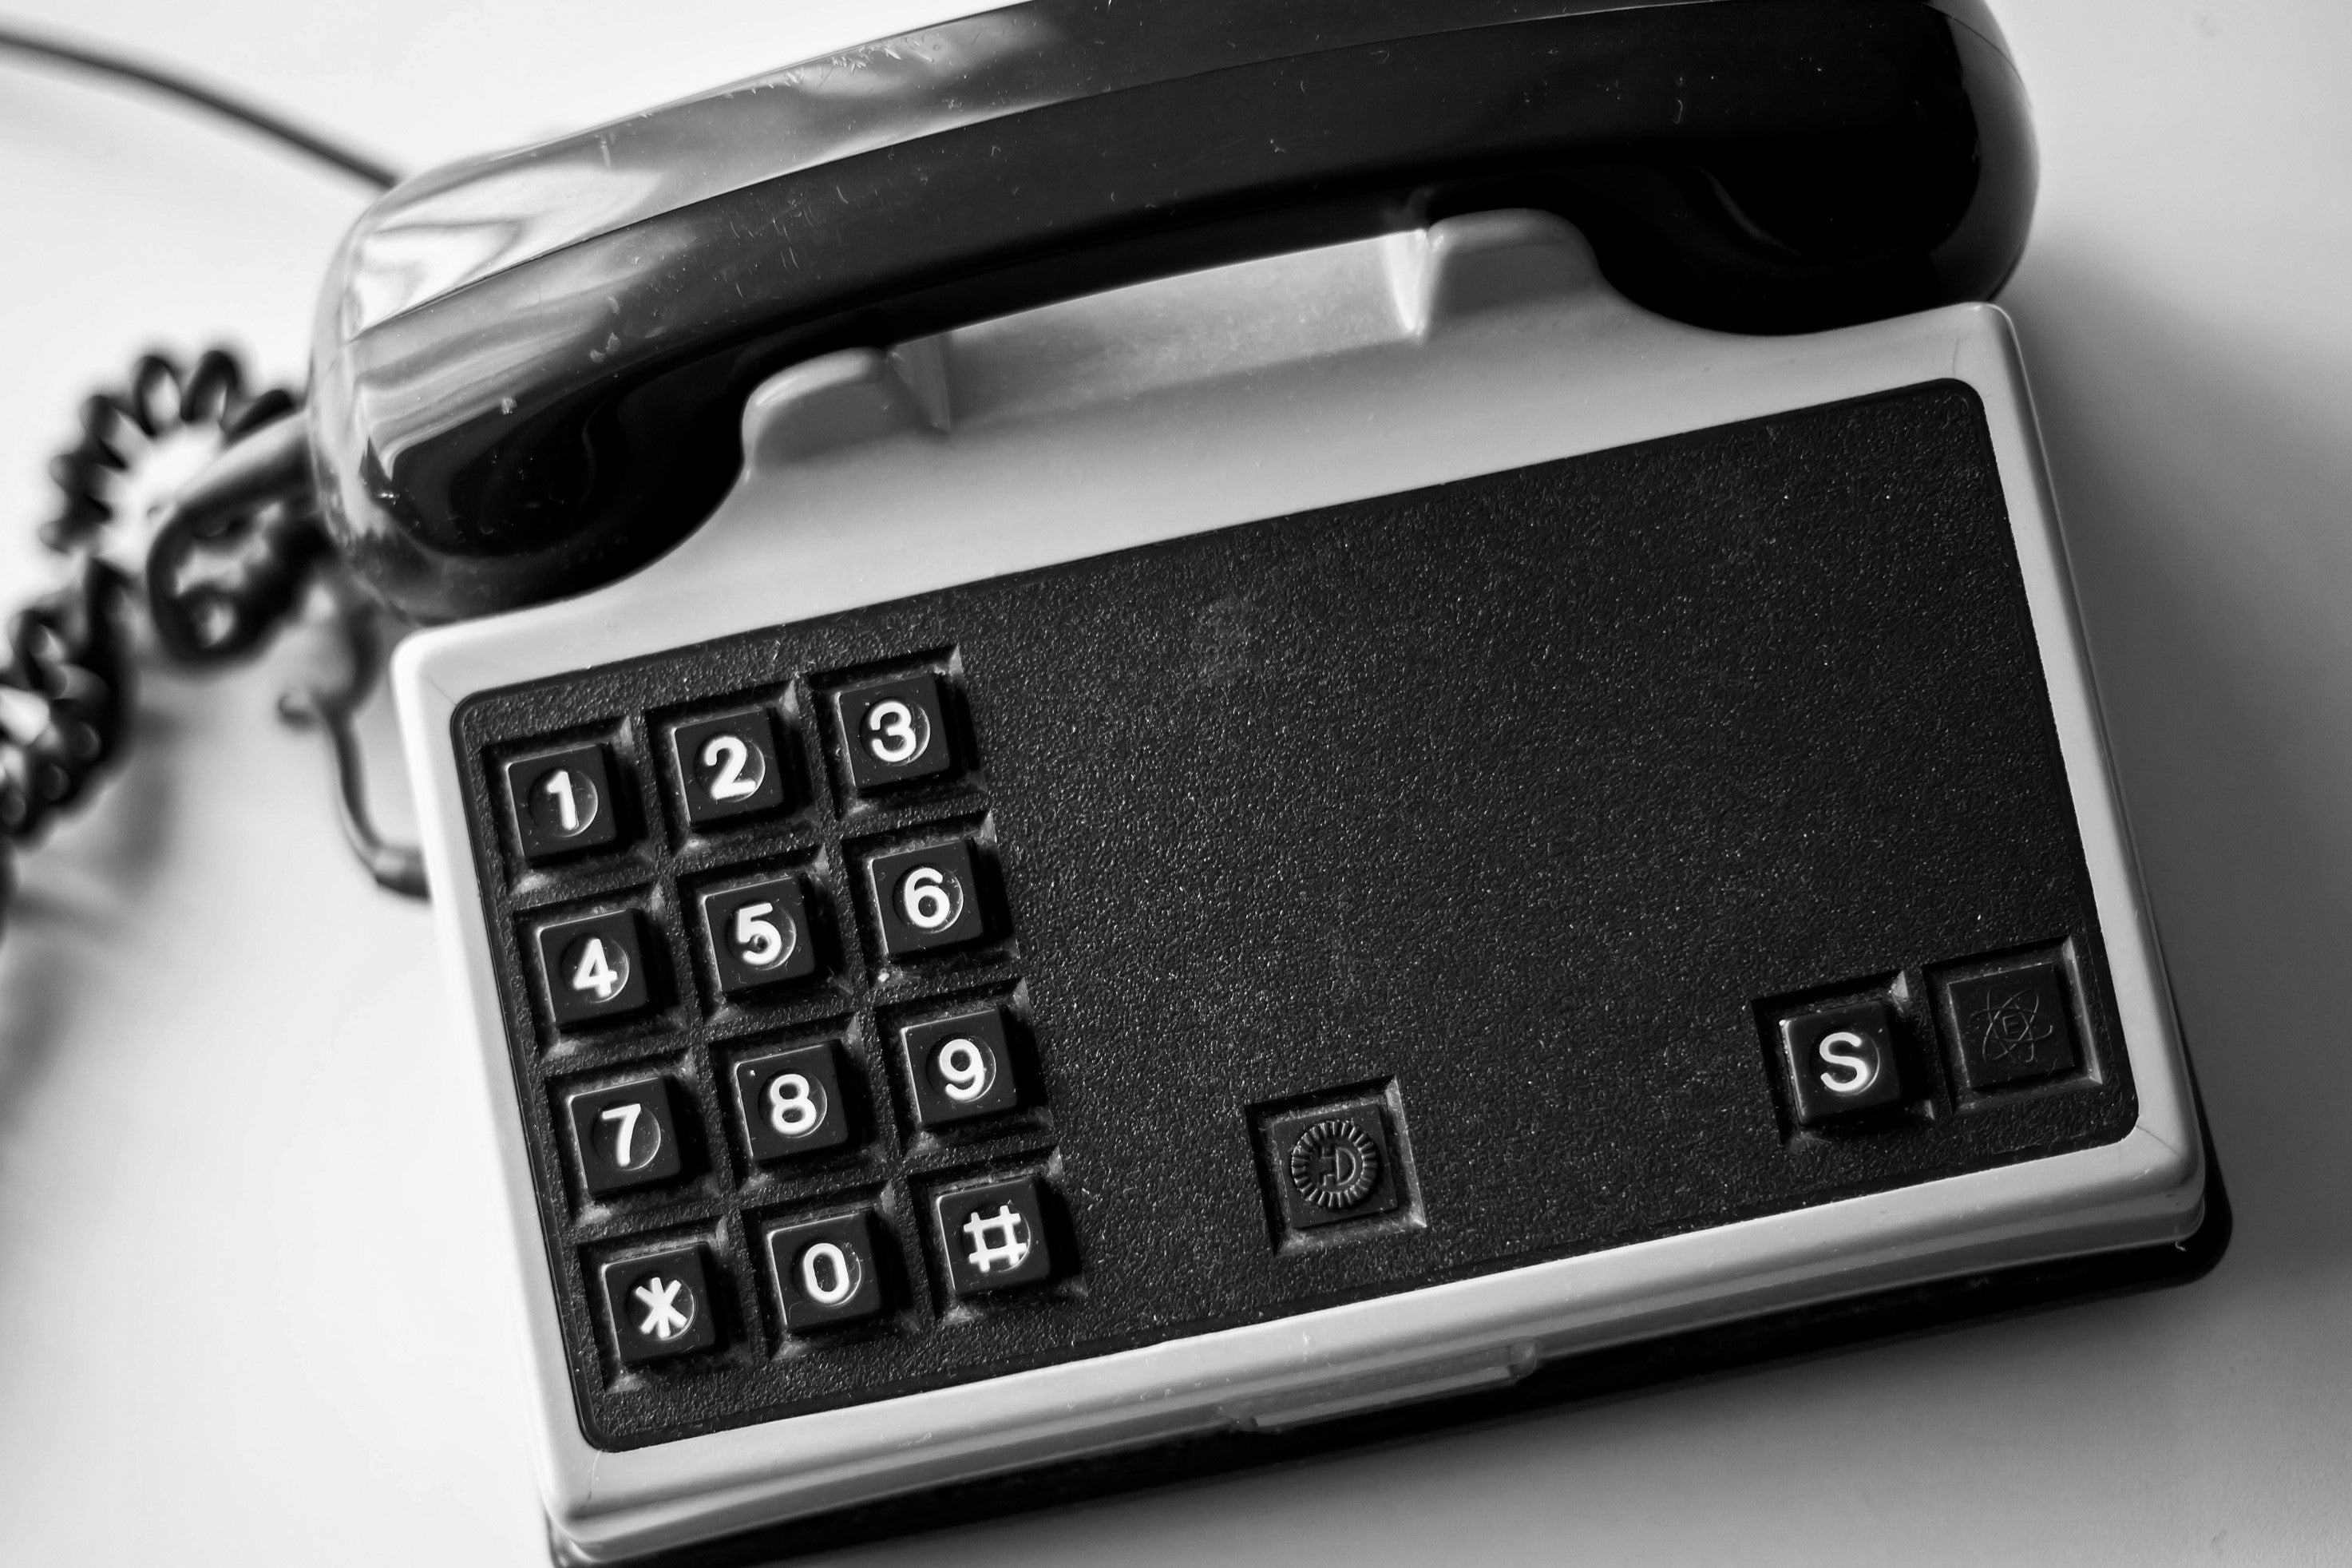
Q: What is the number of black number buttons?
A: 10